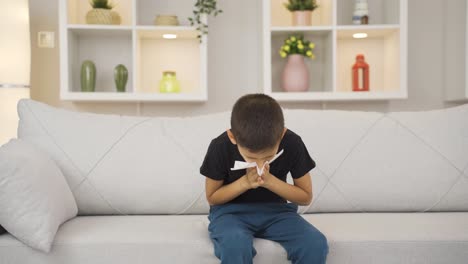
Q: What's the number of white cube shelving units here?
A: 2